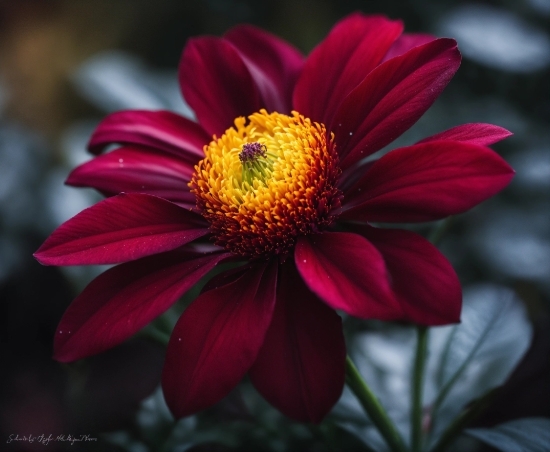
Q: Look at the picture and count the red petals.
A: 15